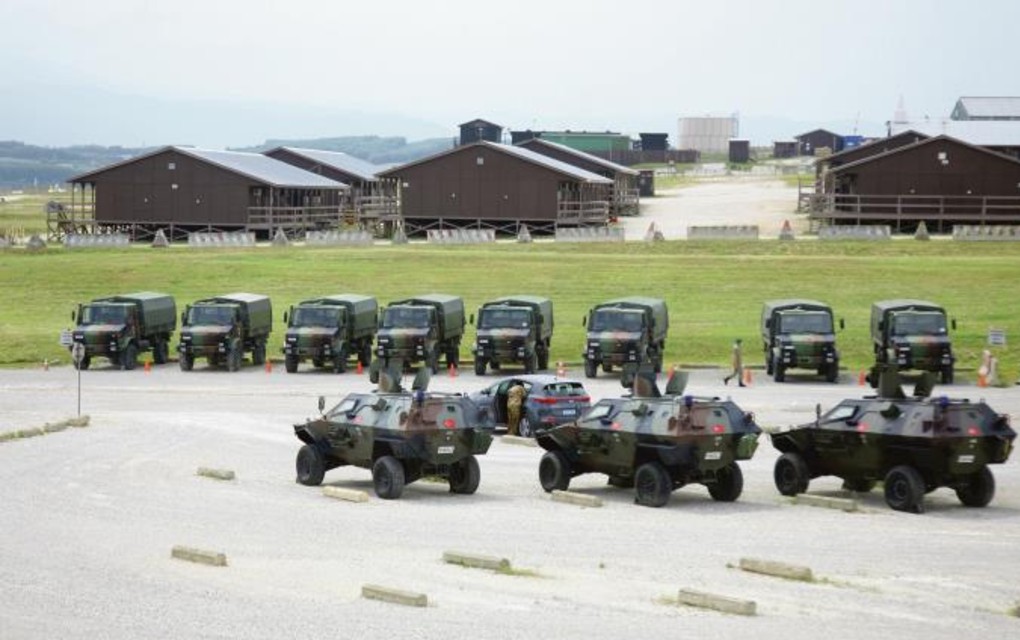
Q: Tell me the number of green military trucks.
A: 8